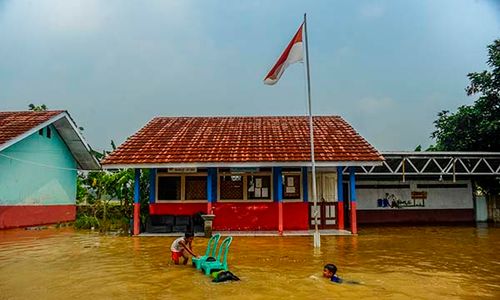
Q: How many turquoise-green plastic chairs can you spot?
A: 2